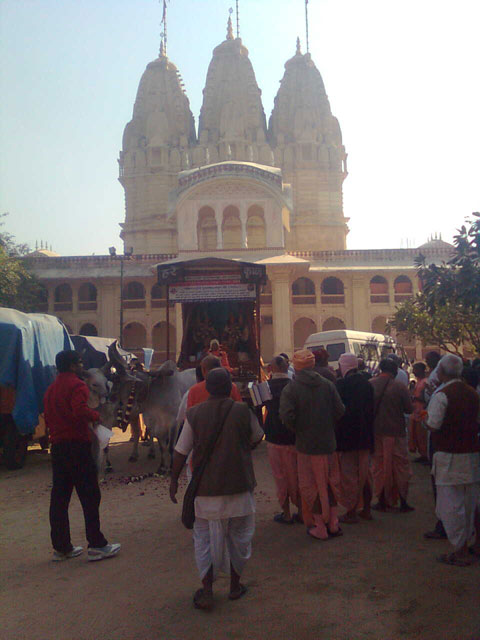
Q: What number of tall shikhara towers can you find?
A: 3